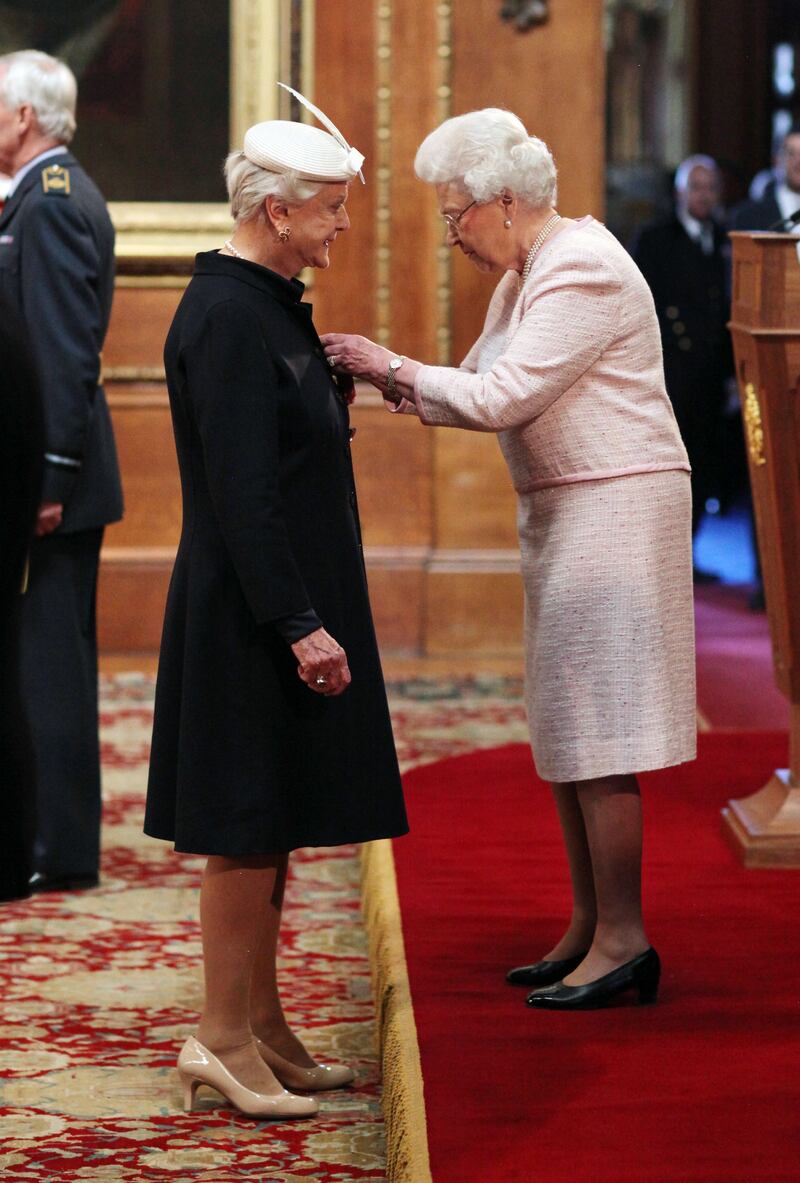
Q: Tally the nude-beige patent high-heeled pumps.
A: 2